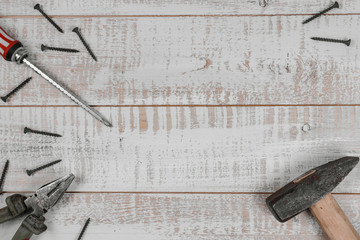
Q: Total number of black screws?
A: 10